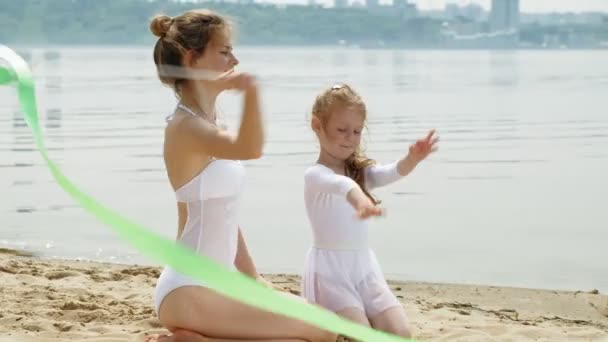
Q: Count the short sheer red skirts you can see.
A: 0